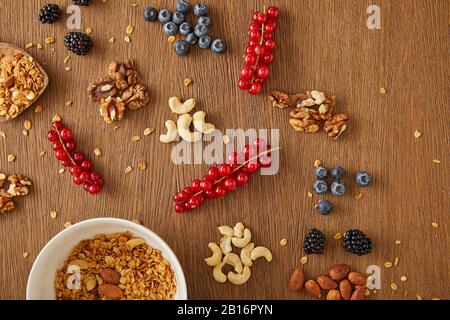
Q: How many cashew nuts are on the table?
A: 14